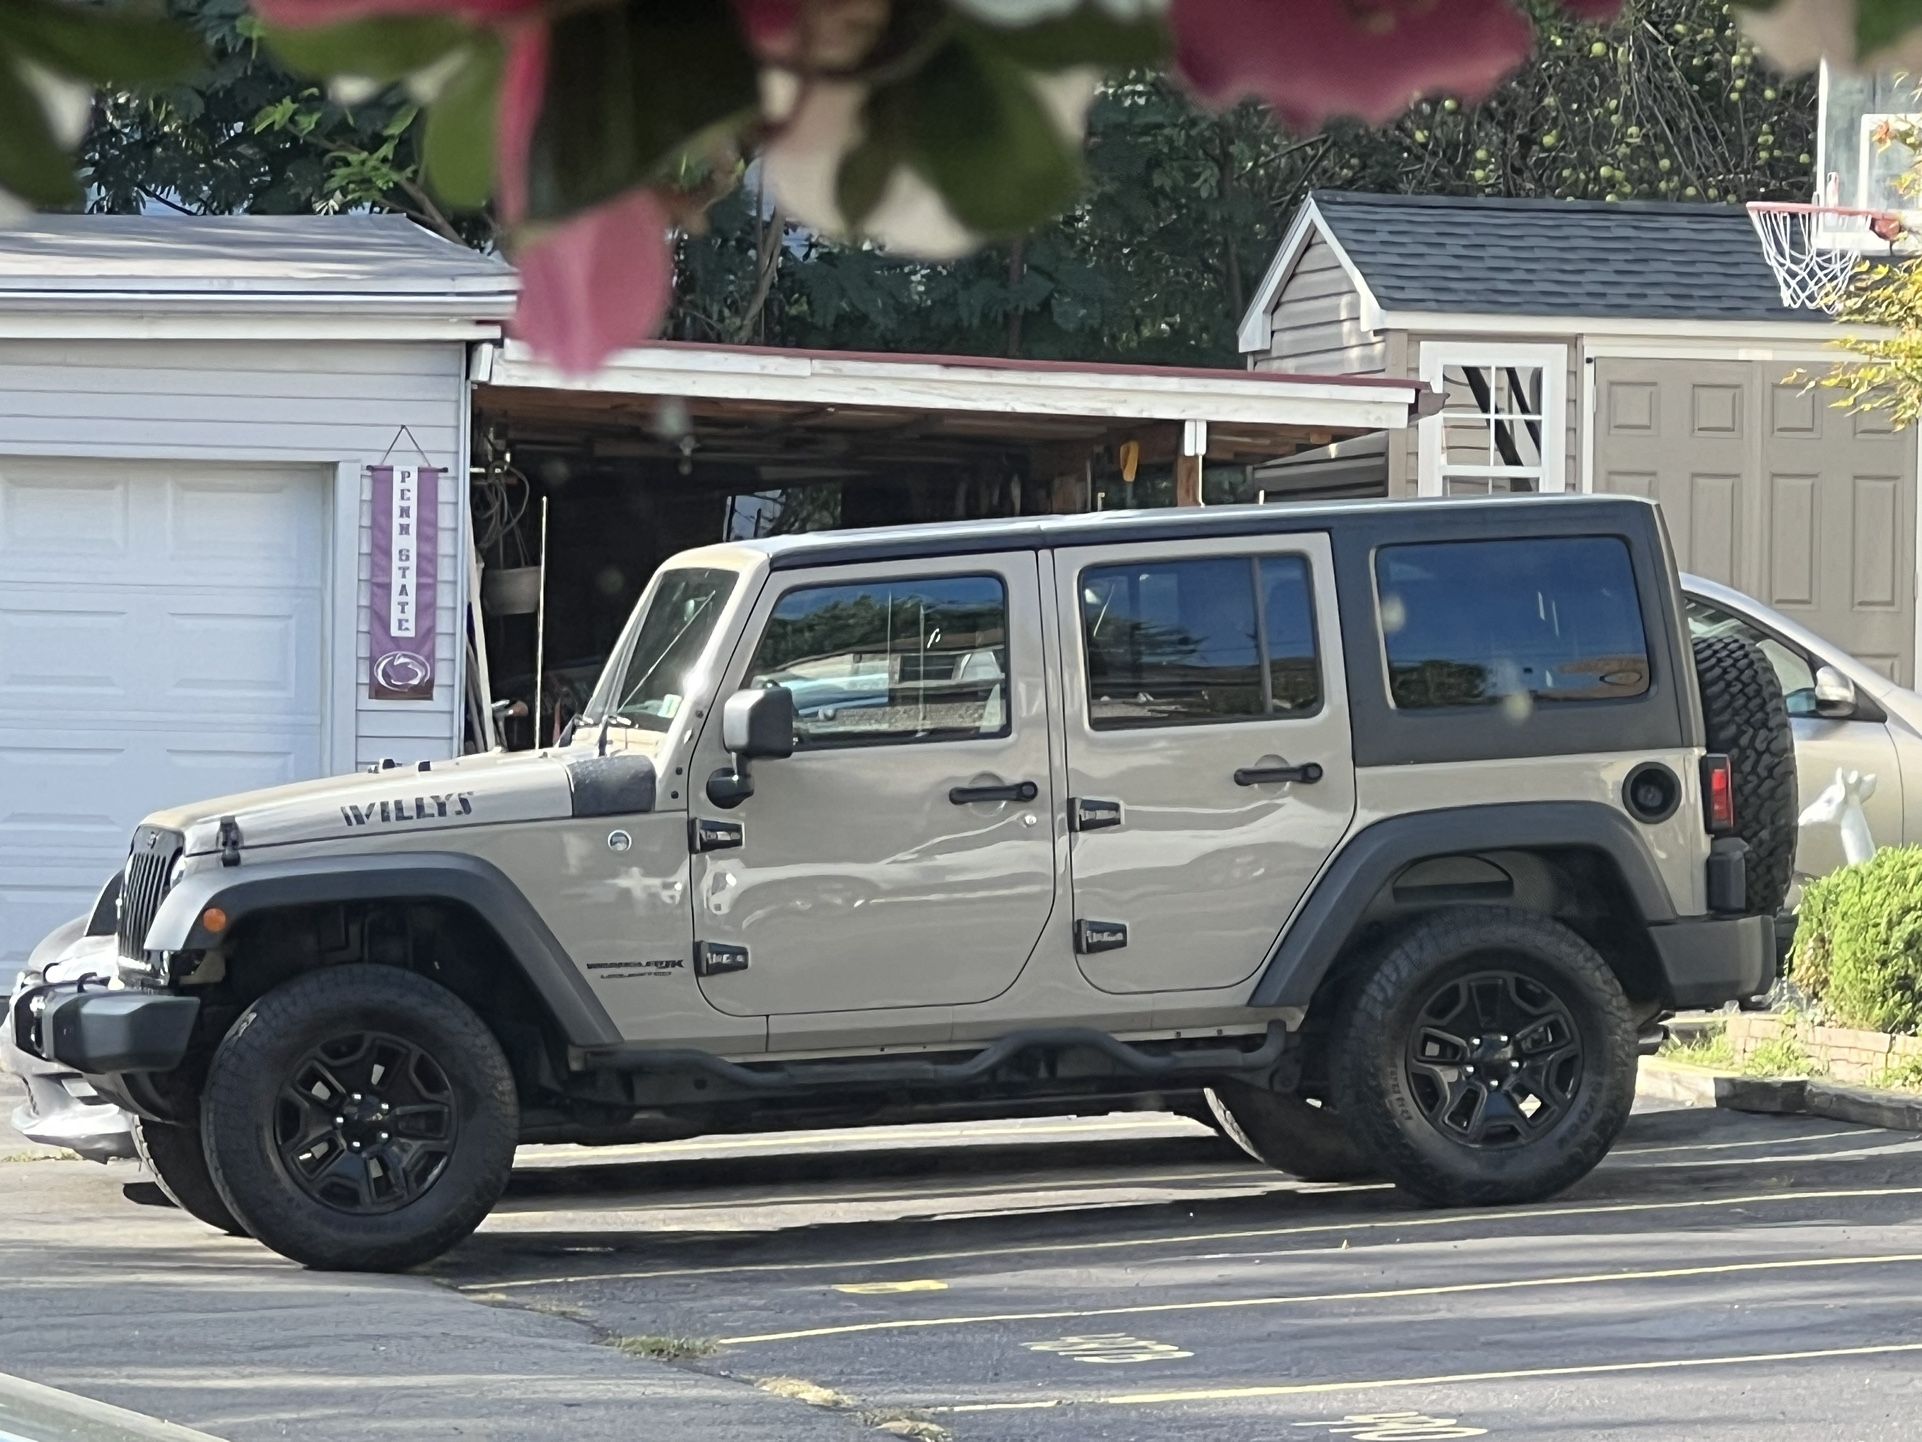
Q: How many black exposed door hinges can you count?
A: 4